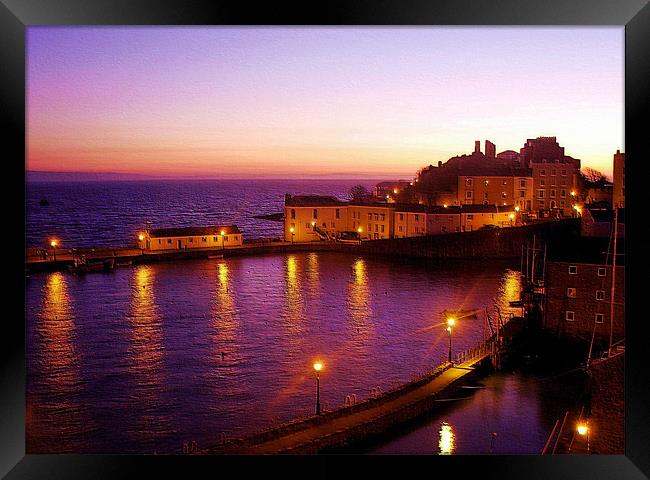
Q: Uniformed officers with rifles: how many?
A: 0